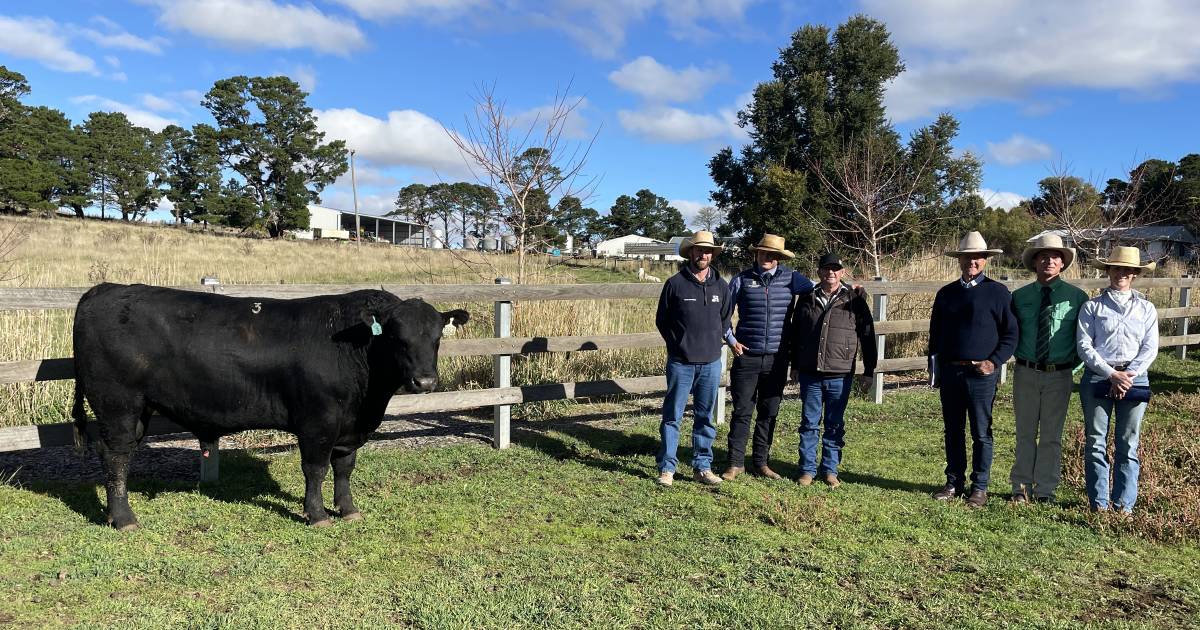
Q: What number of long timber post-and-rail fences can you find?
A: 1